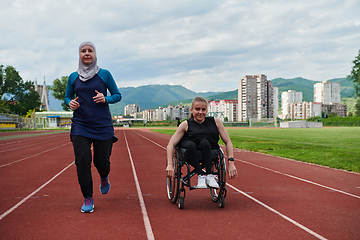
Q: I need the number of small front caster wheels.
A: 2